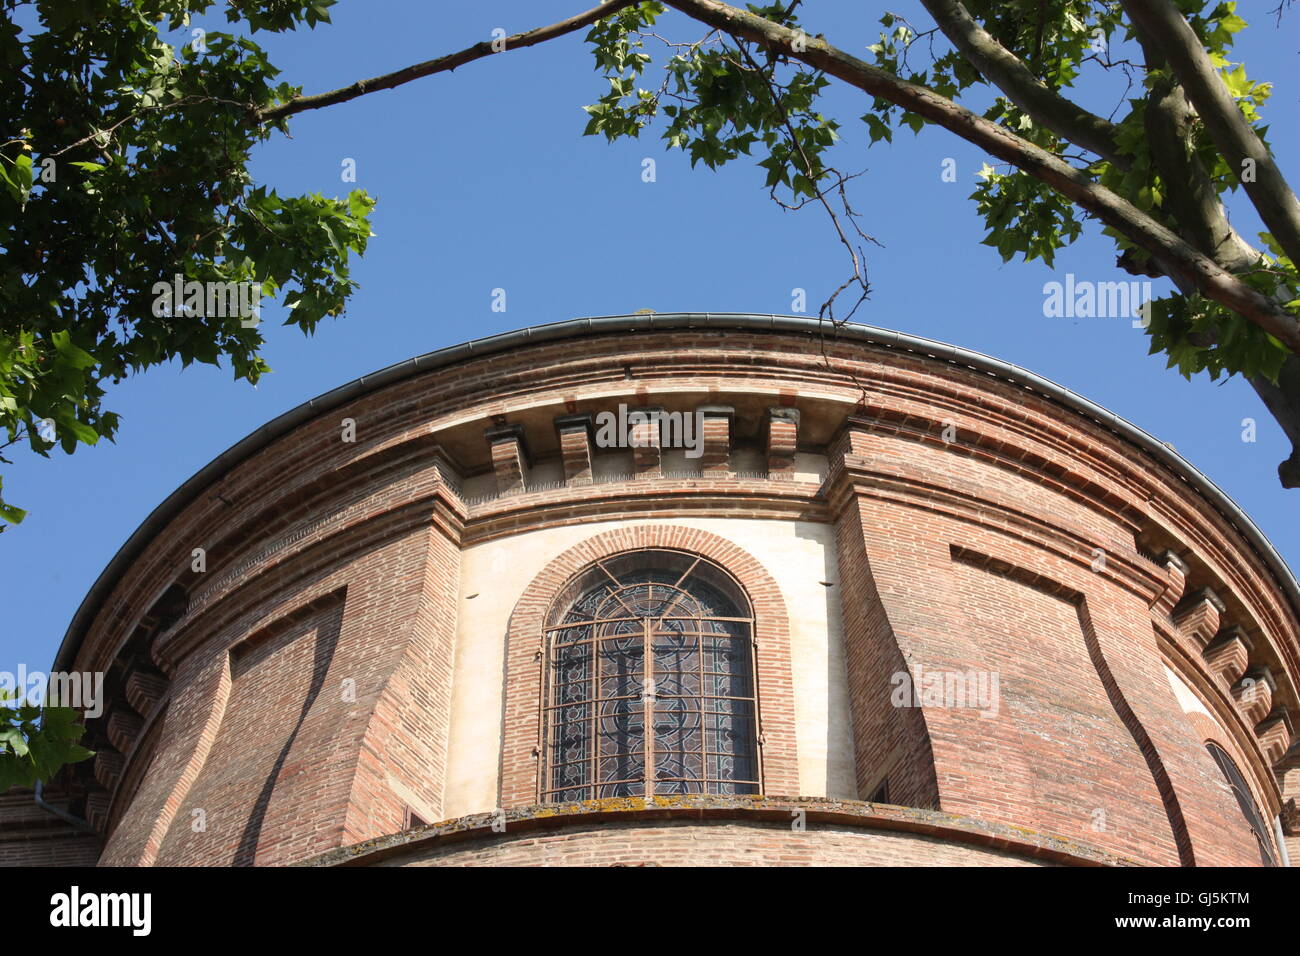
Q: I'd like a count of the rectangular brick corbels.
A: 15